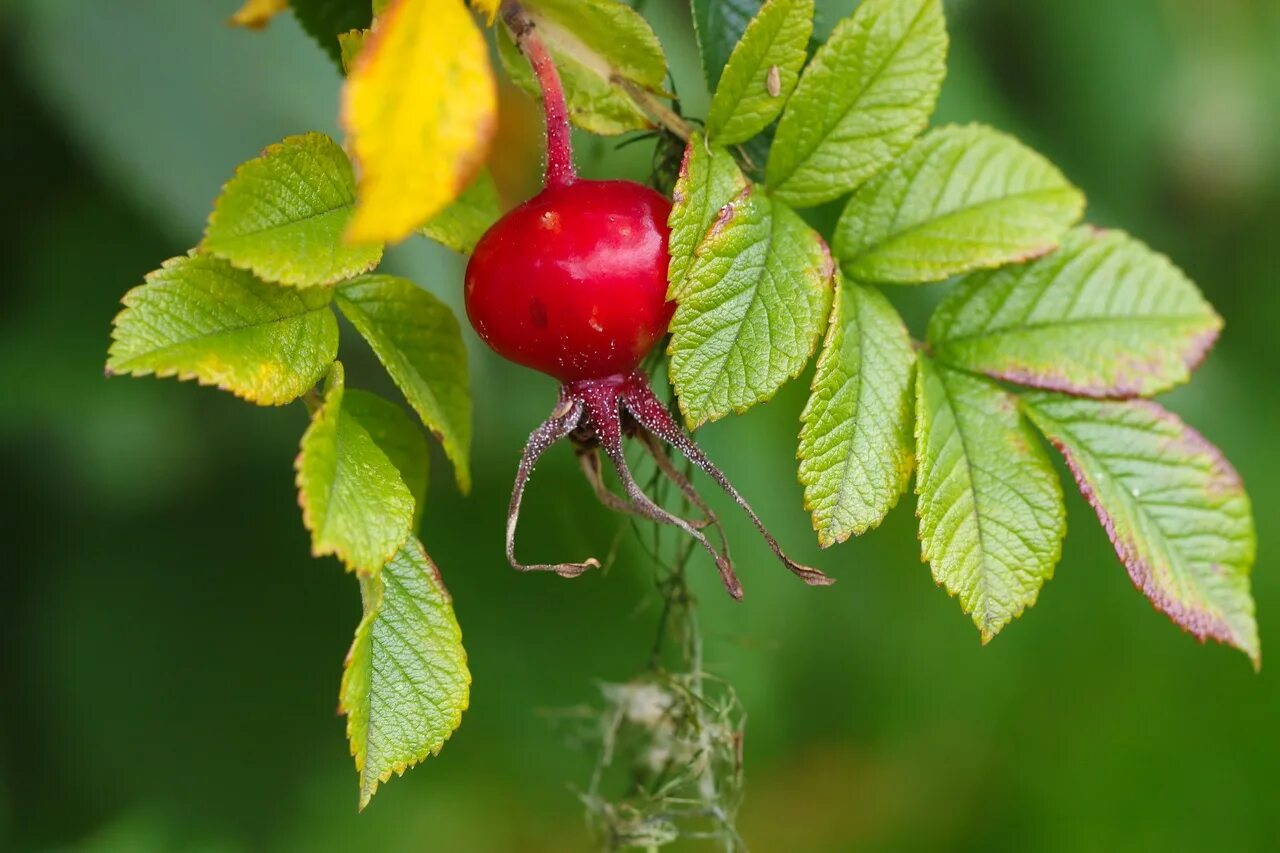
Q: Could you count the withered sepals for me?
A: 5